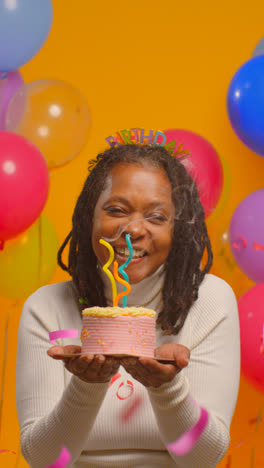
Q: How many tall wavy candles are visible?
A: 3